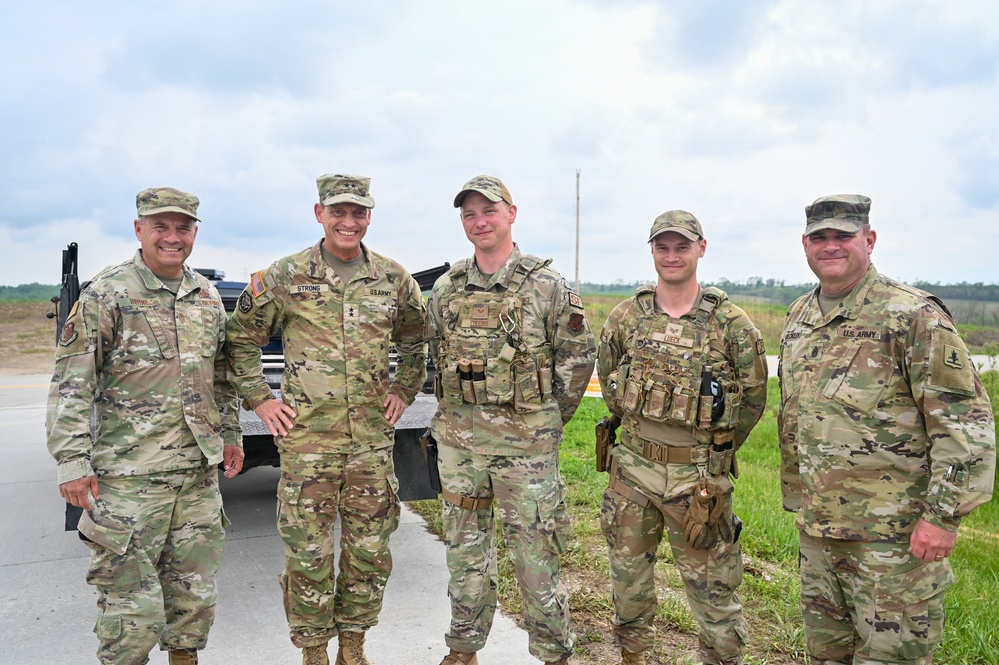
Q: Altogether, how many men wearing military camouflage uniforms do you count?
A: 5